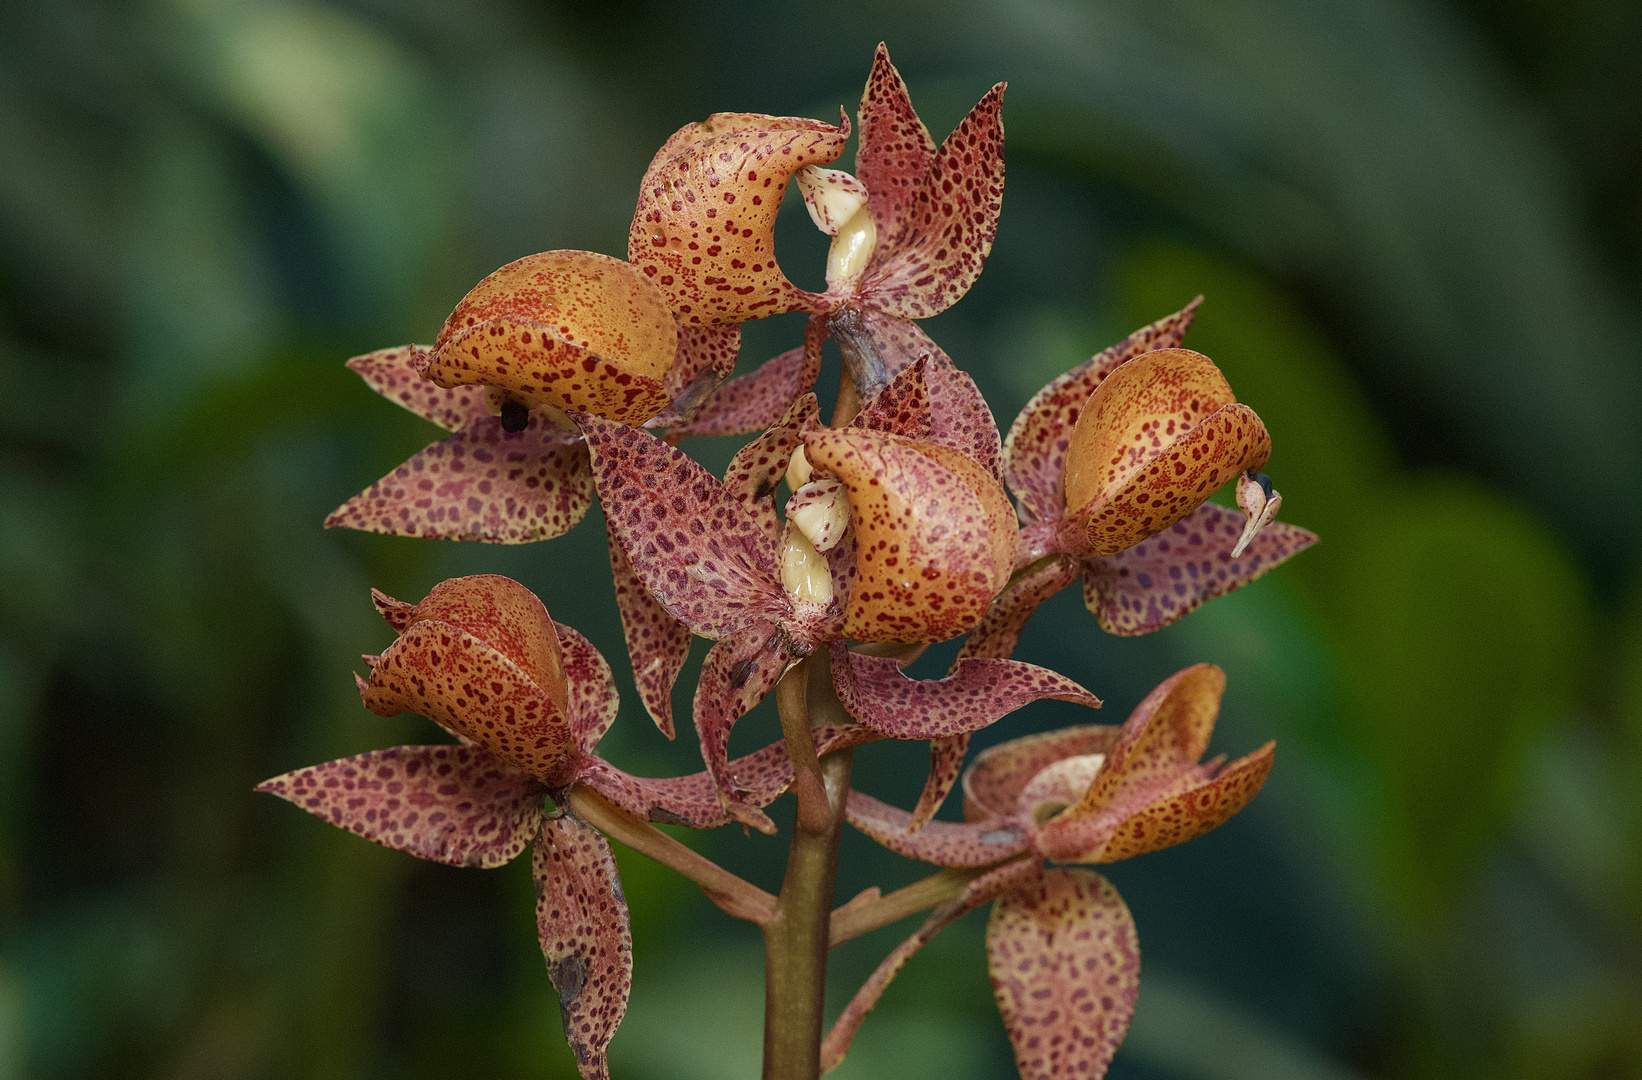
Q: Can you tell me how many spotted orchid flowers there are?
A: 6